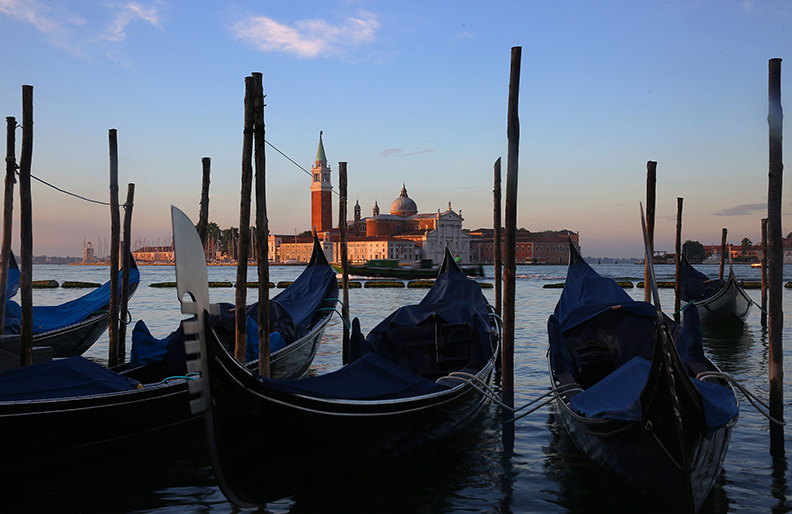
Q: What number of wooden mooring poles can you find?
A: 15